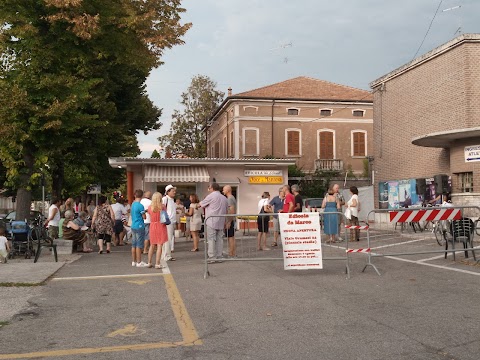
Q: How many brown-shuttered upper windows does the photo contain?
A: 3